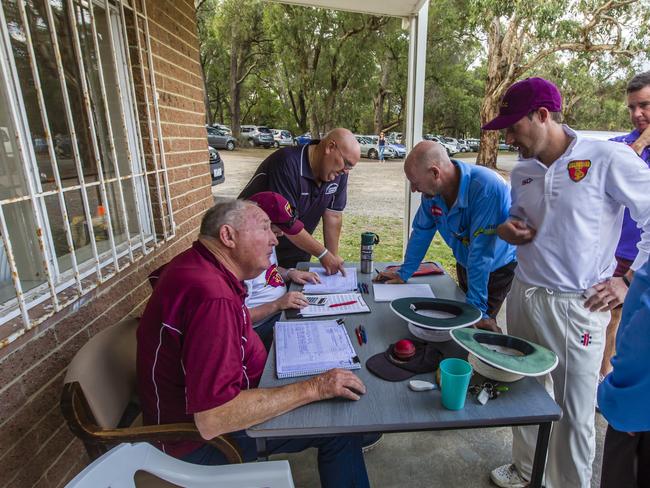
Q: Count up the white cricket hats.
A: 2